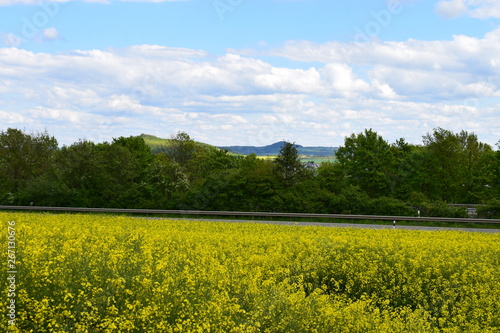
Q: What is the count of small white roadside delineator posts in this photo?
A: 2